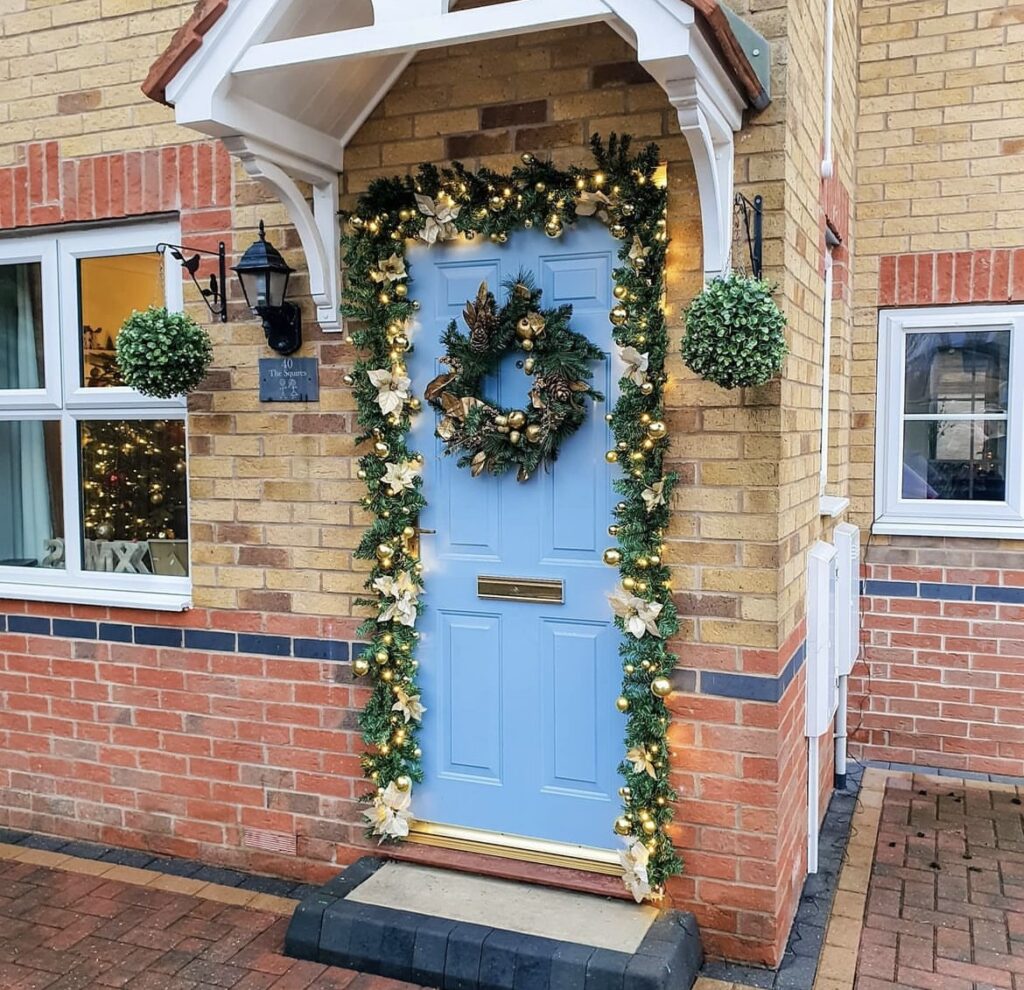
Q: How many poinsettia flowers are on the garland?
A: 14